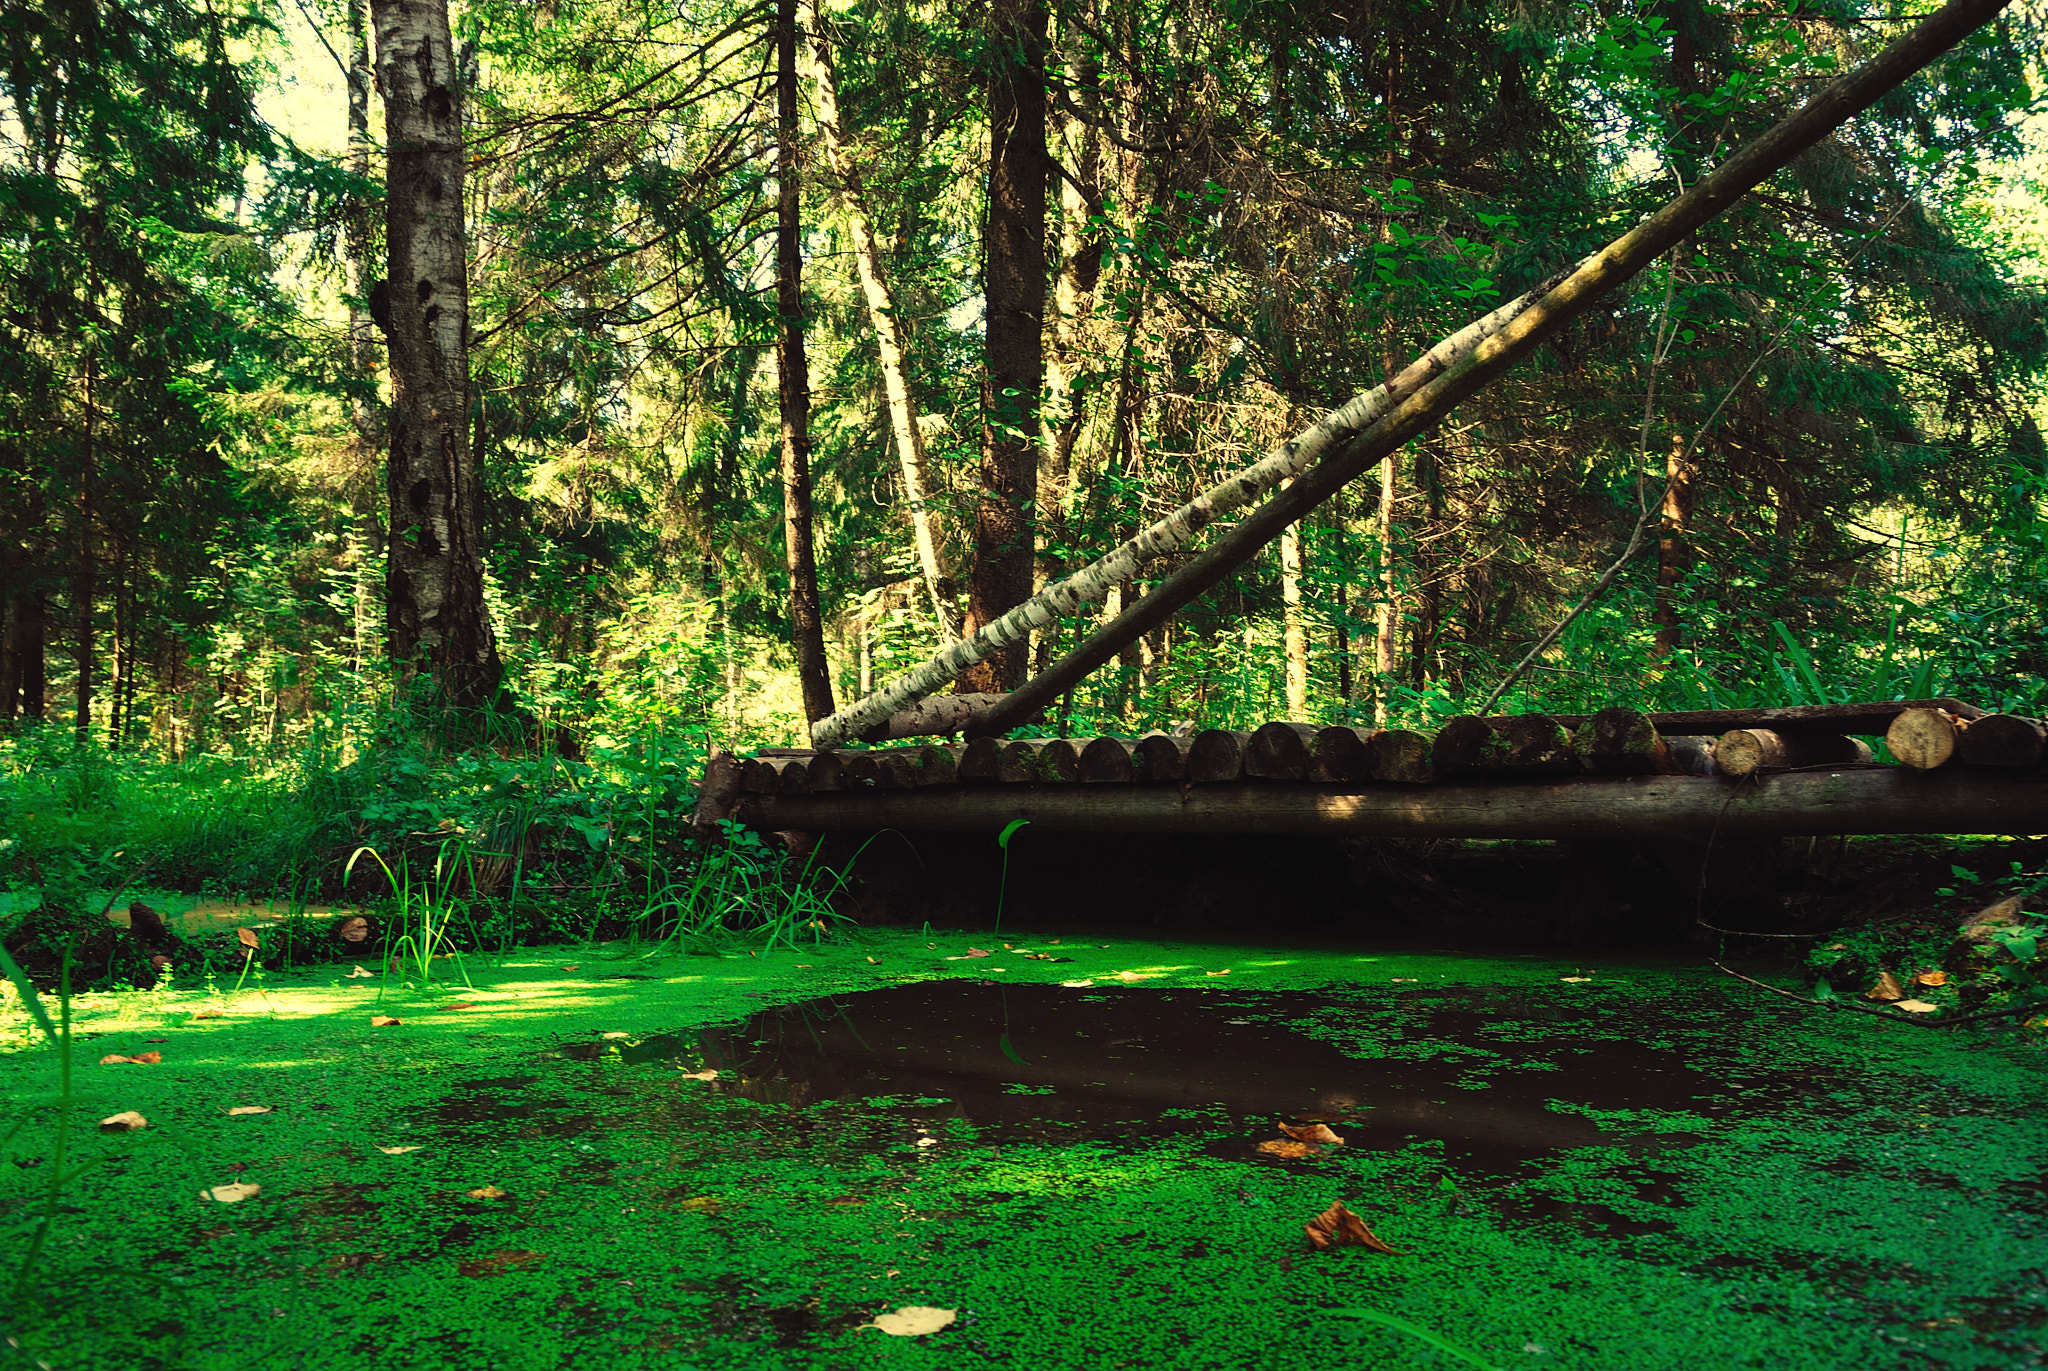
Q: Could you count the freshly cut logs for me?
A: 2